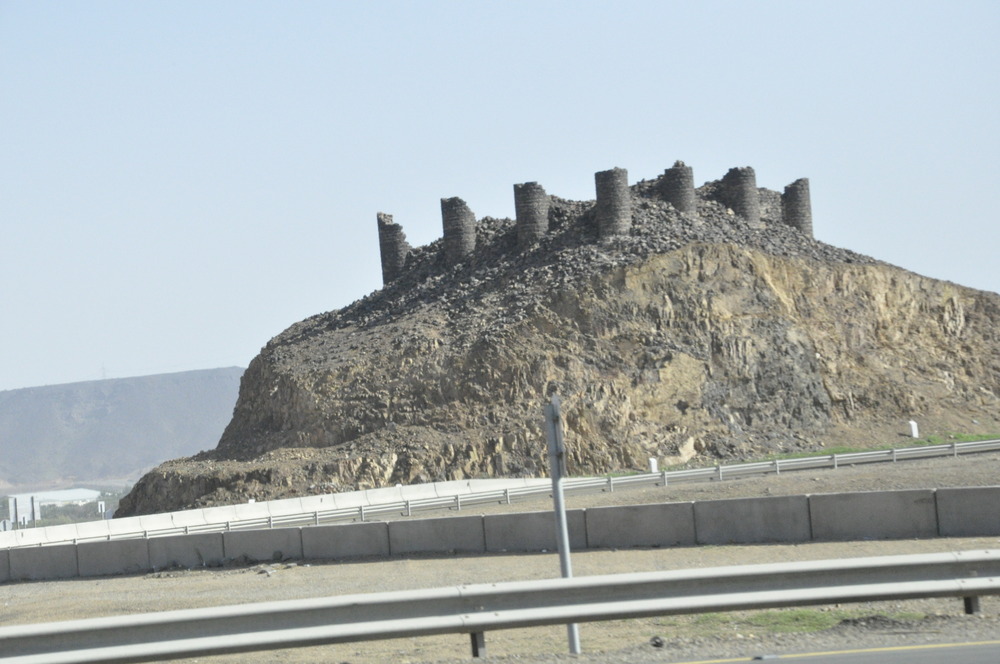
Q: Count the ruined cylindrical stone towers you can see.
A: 7